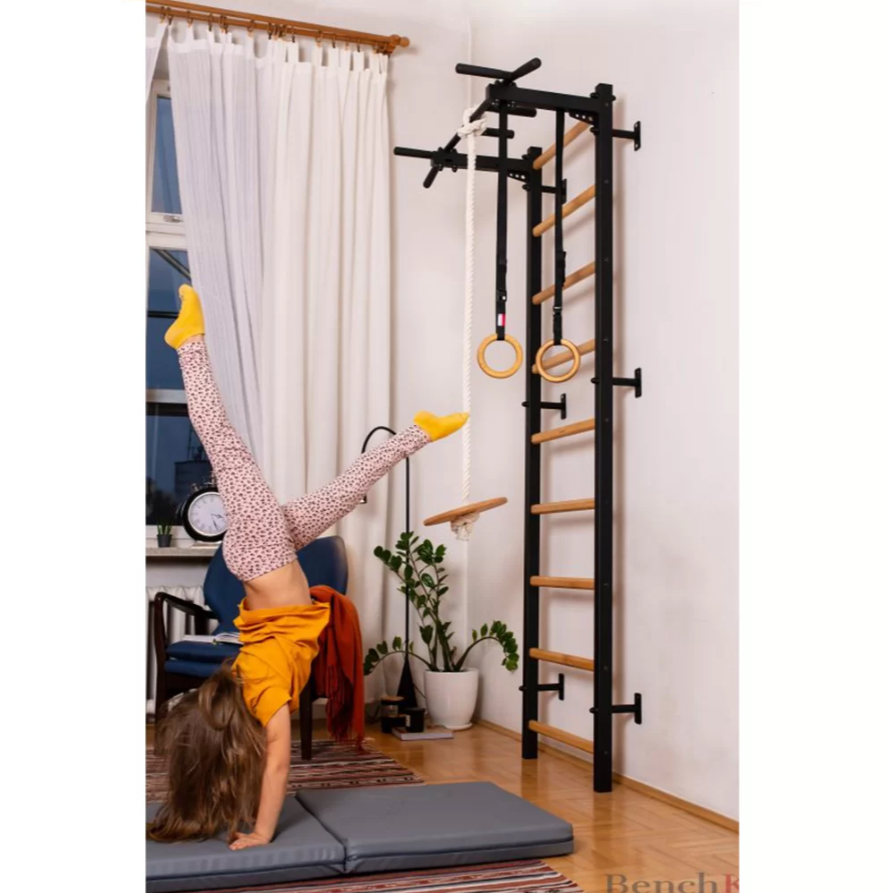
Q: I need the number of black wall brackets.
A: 6